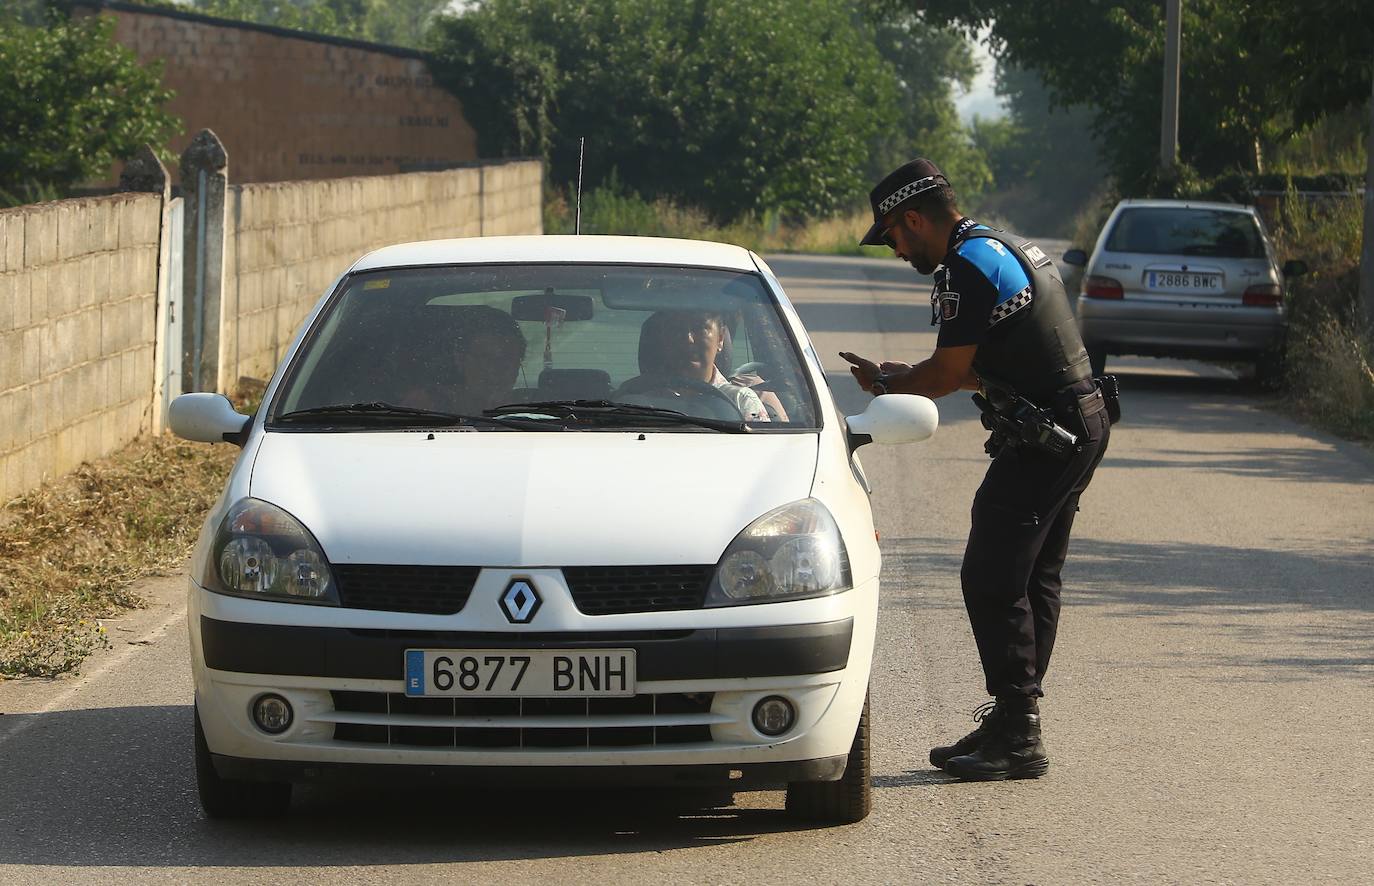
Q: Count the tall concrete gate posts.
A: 2